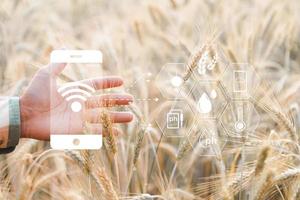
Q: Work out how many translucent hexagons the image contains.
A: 7